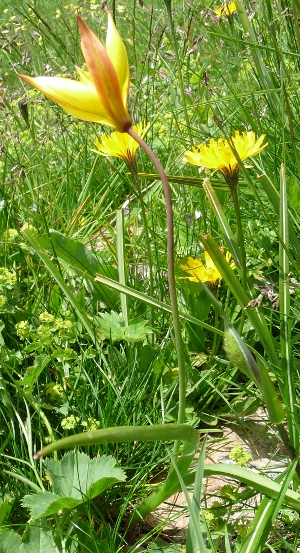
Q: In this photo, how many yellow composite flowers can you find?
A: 4